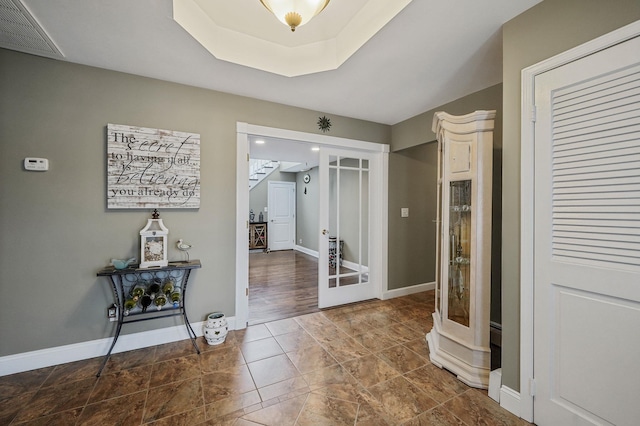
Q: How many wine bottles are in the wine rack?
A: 7